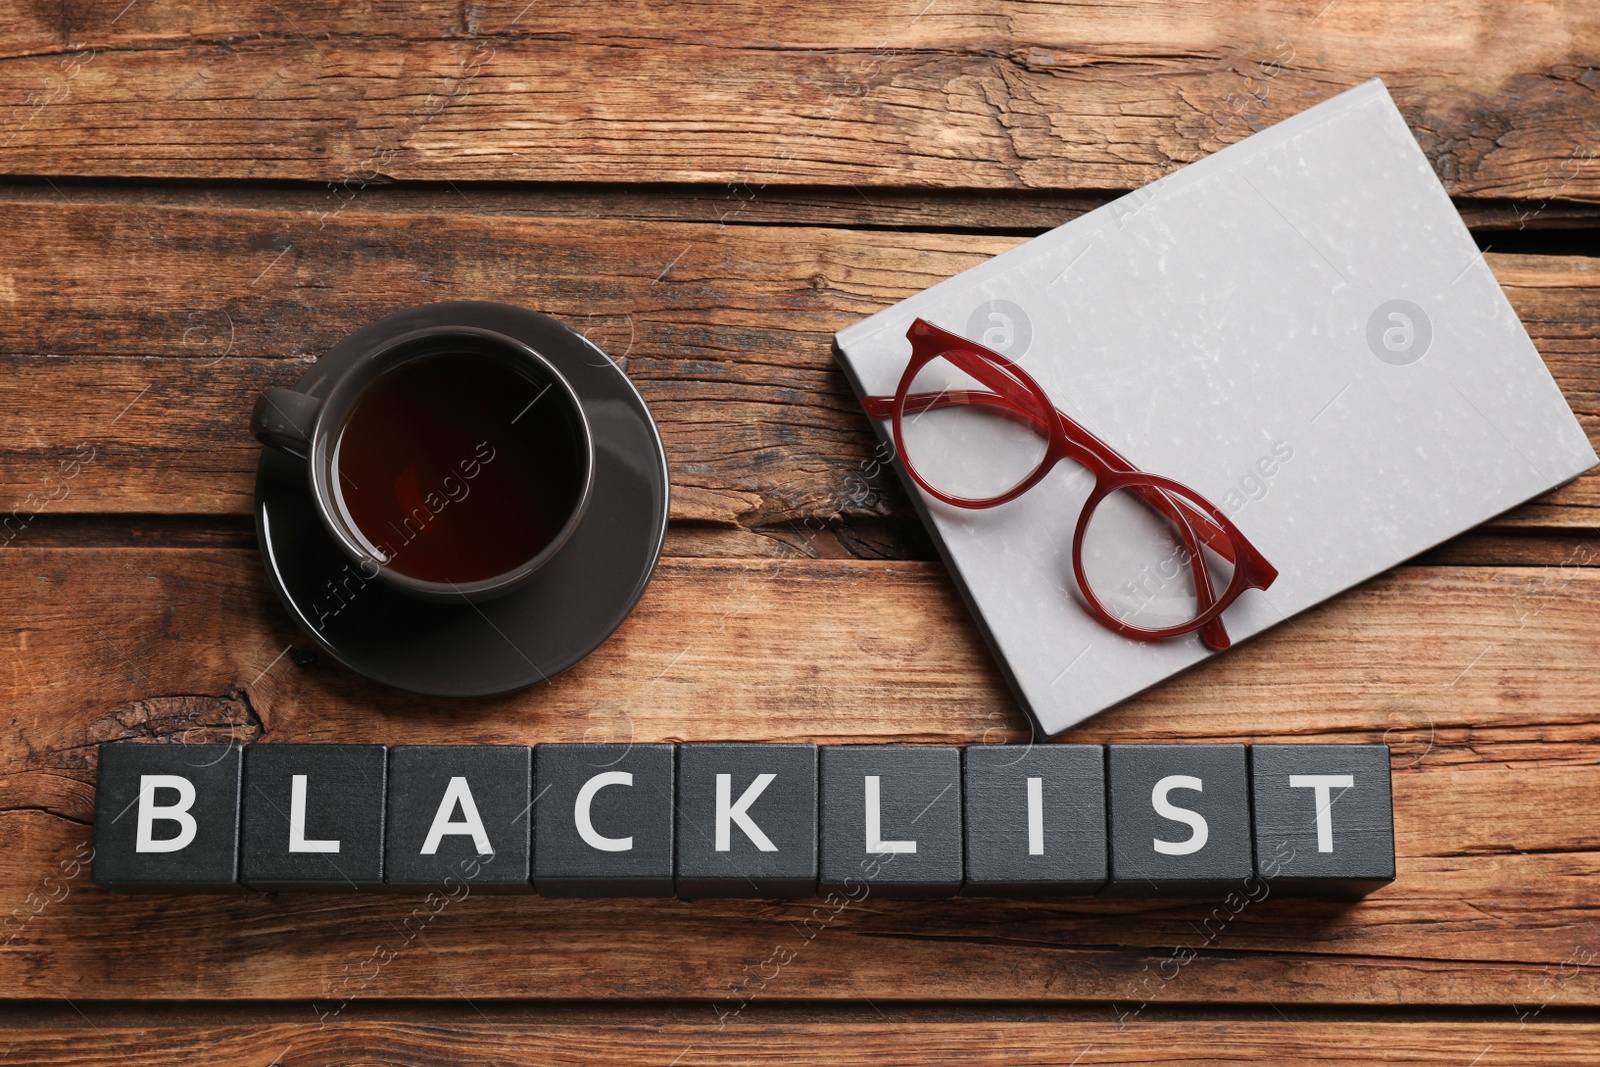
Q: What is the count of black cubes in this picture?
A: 9